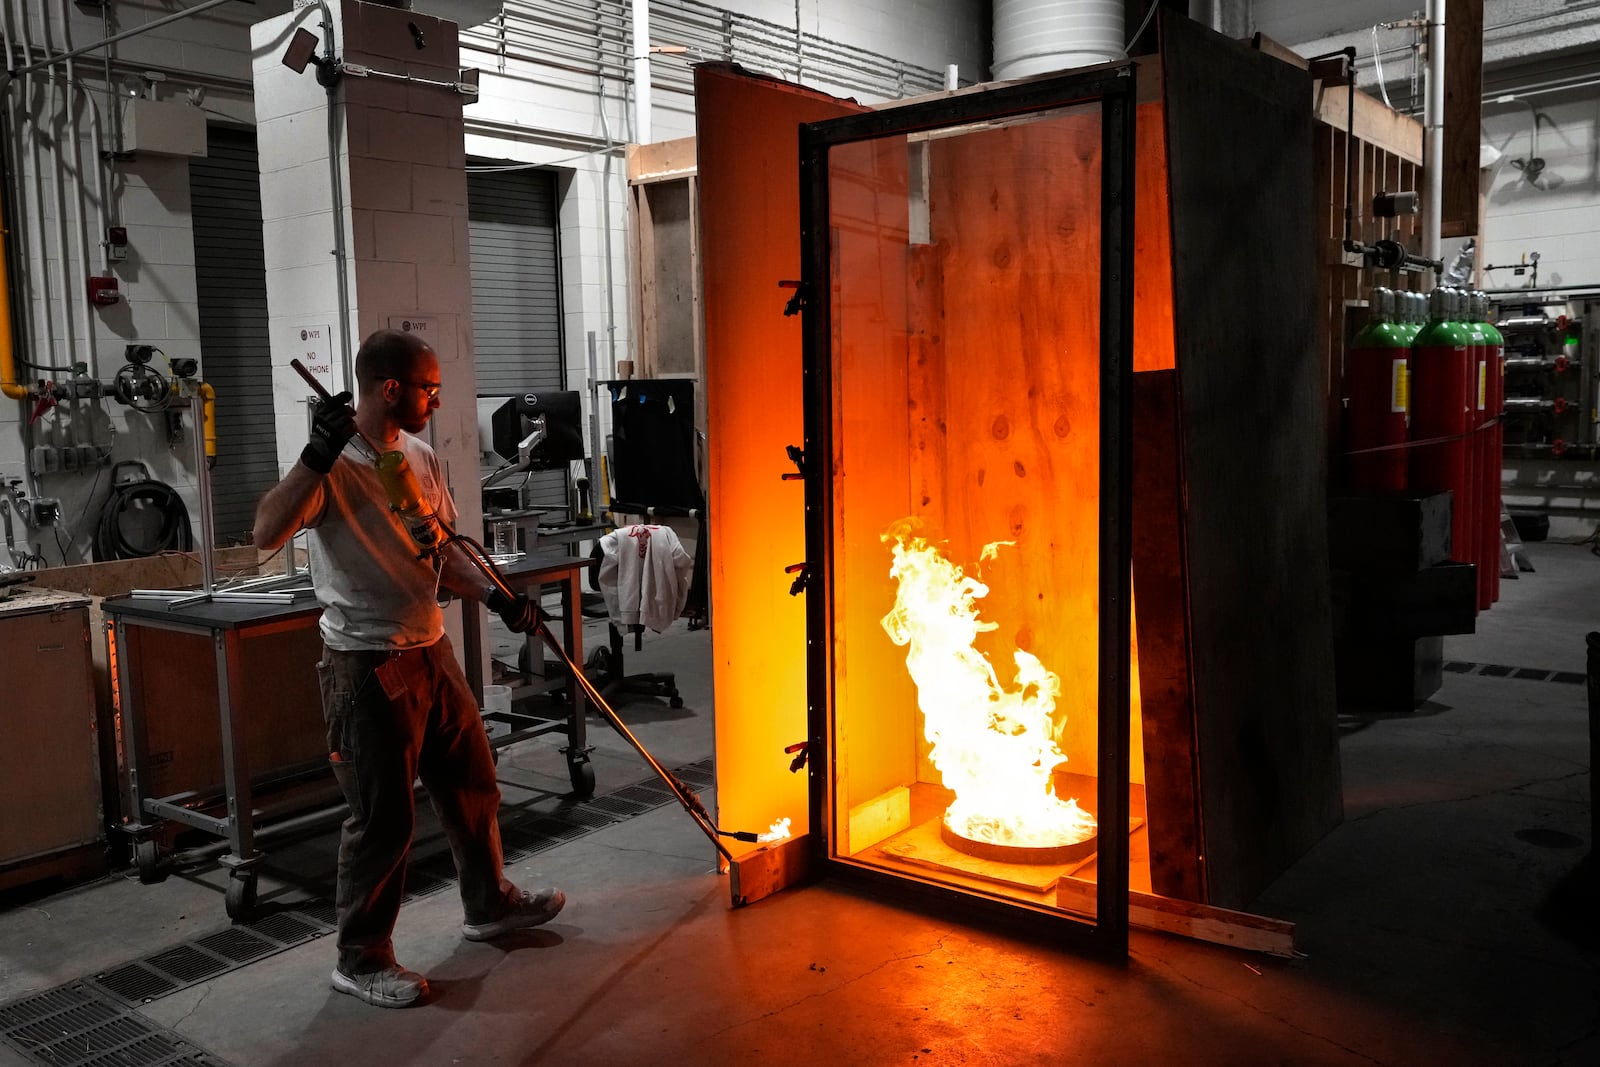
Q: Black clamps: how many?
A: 4